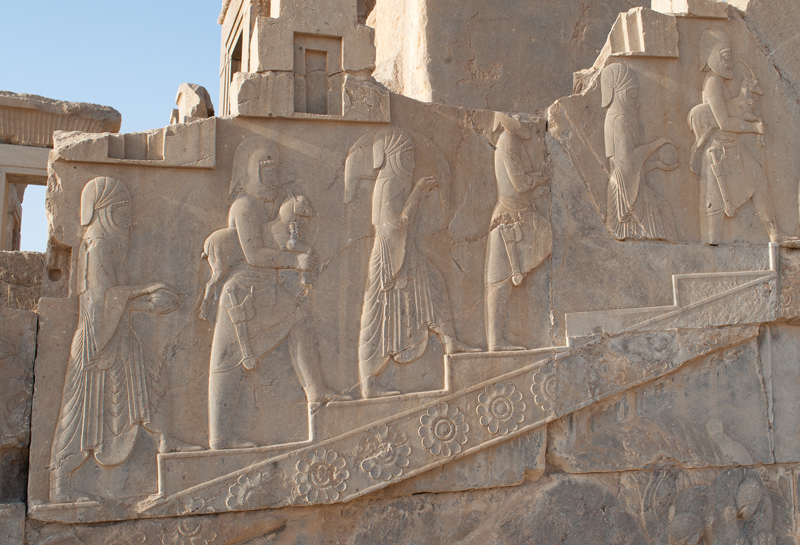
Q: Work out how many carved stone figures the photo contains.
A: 6